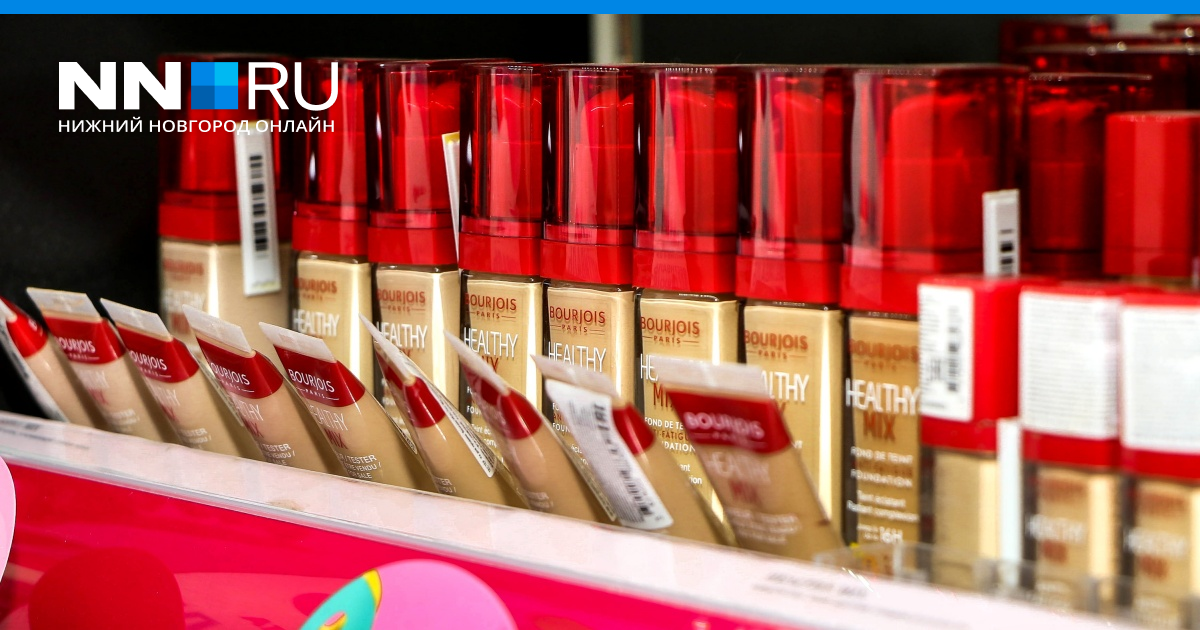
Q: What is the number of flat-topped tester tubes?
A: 9